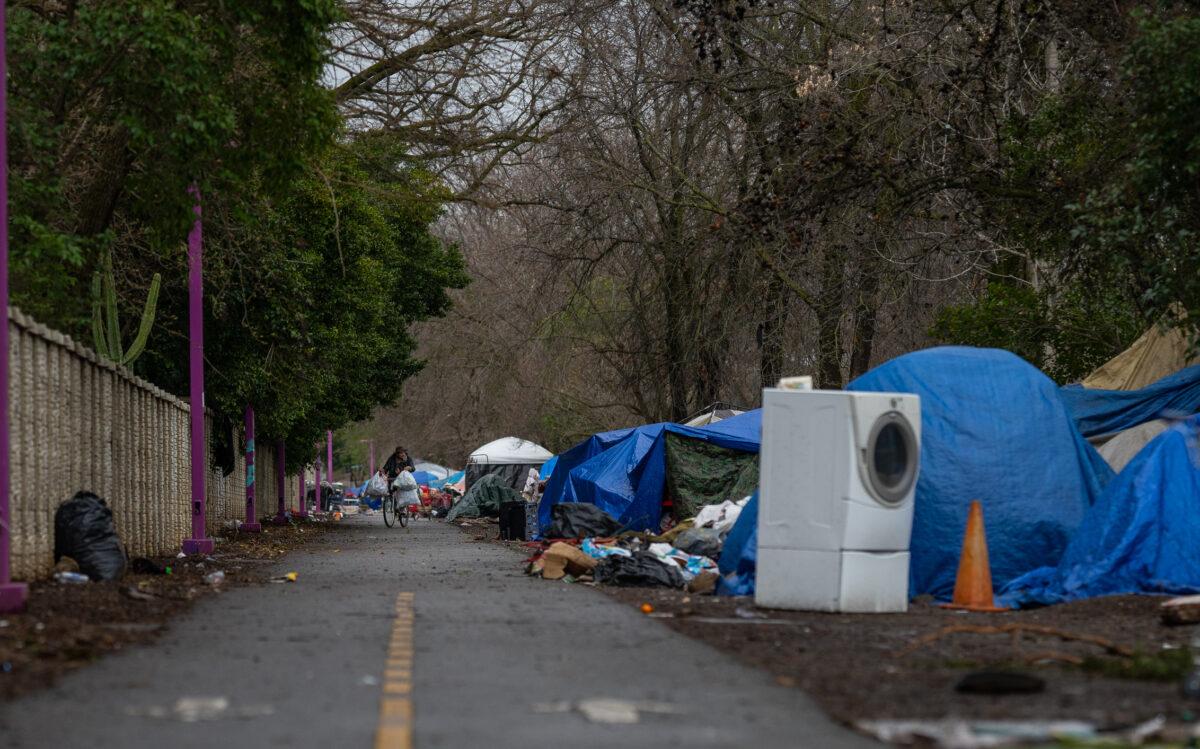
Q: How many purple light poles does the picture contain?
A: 8